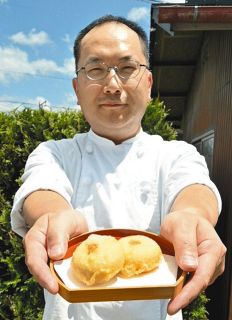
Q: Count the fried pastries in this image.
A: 2